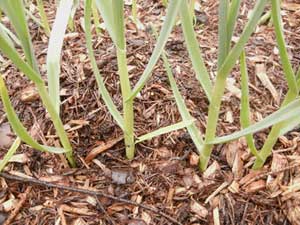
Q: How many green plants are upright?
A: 4